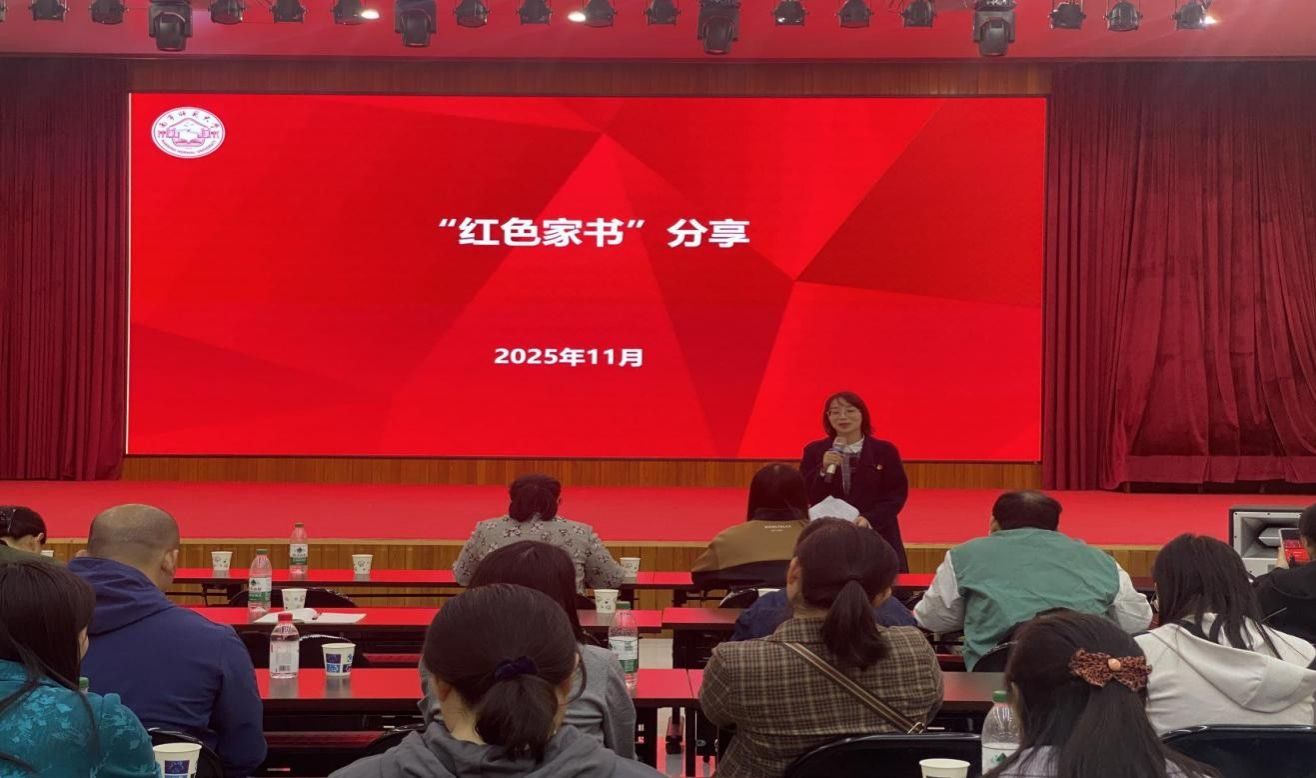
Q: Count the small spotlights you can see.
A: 15